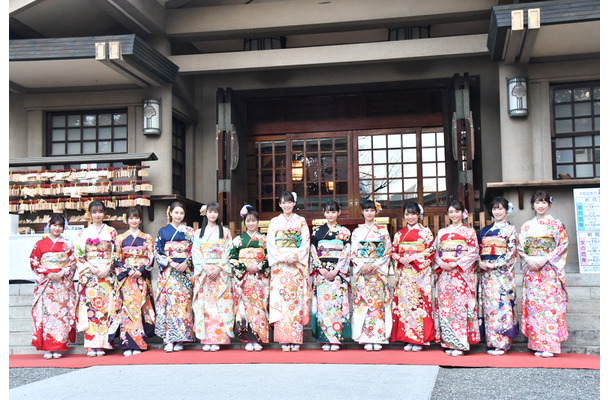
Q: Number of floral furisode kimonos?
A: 13